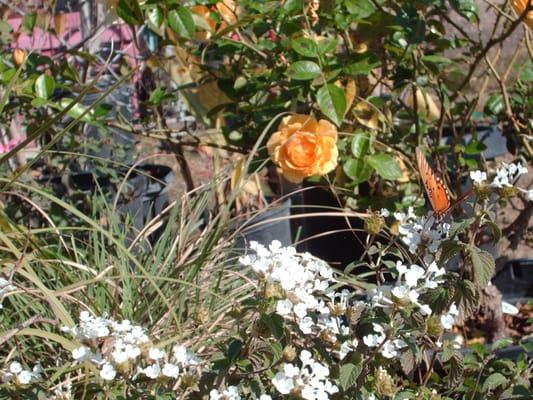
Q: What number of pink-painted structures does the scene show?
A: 1